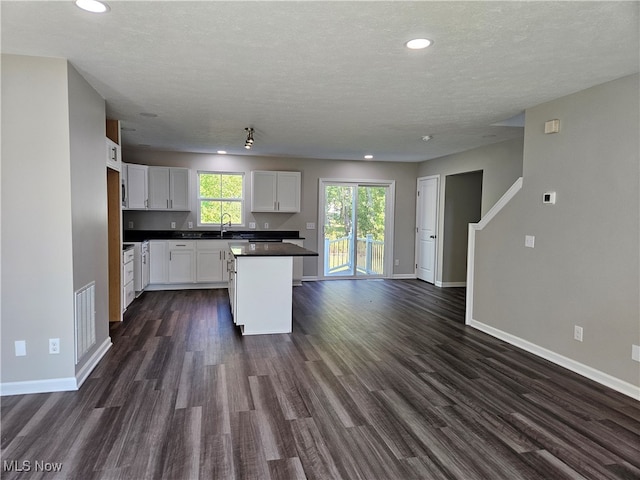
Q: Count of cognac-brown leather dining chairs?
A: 0